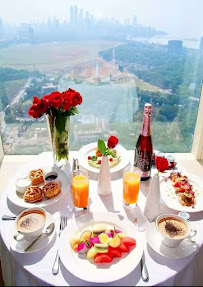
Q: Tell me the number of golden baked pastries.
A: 3